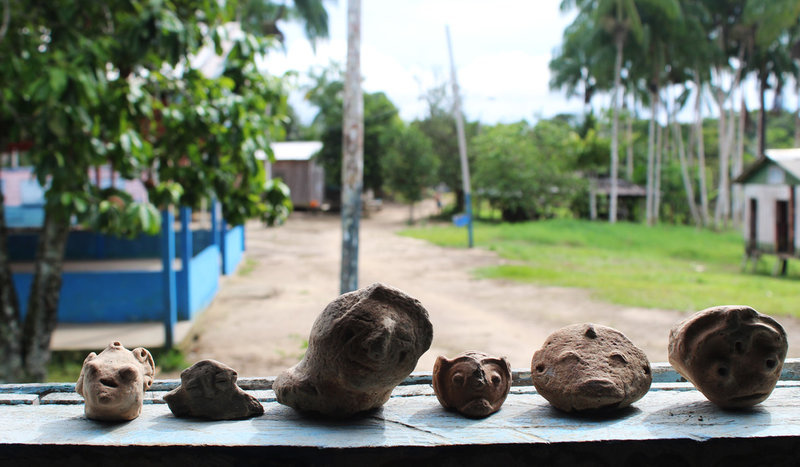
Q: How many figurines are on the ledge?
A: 6